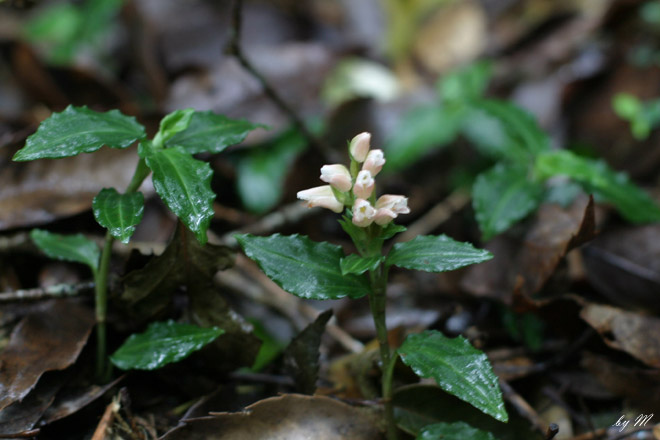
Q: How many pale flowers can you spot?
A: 7